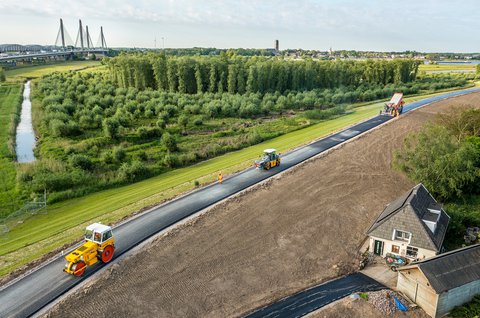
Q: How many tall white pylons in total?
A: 4